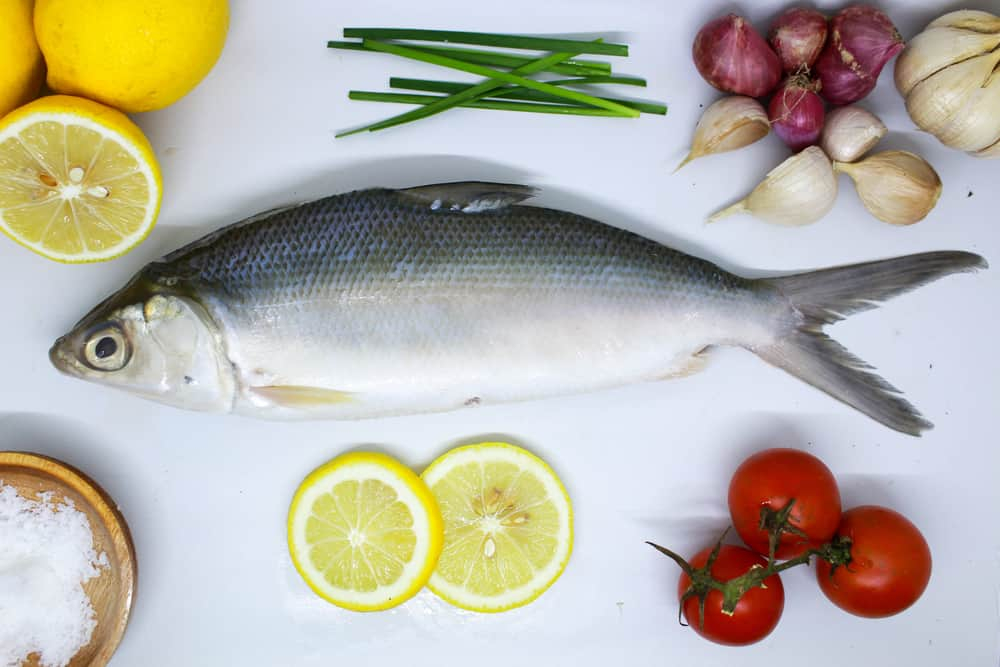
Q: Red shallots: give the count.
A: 4